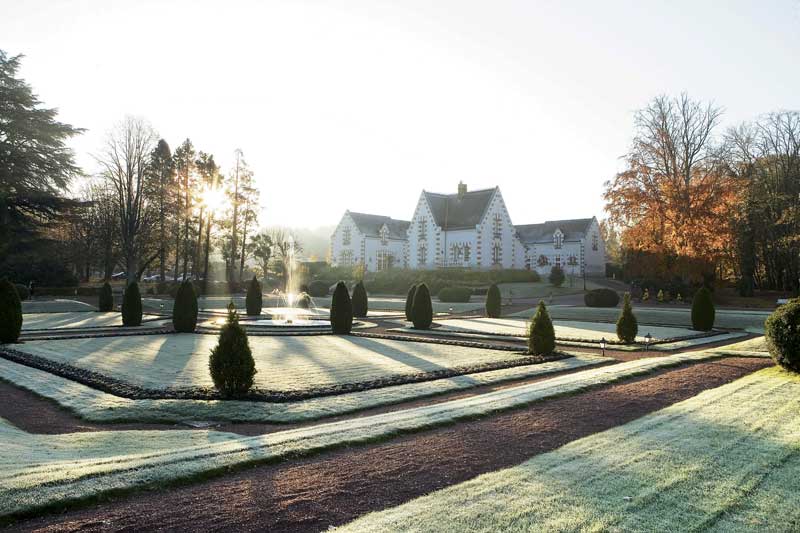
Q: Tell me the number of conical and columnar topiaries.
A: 14